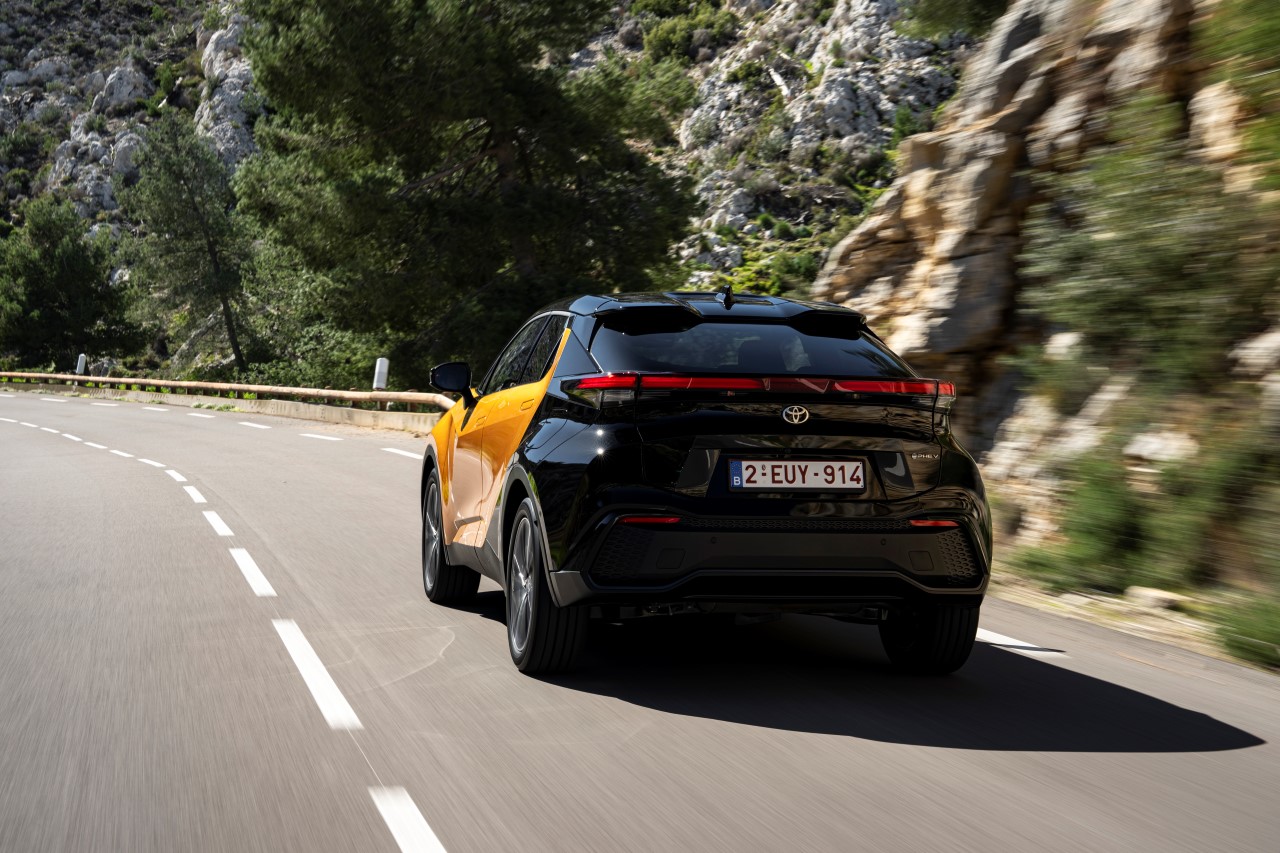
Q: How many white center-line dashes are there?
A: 13